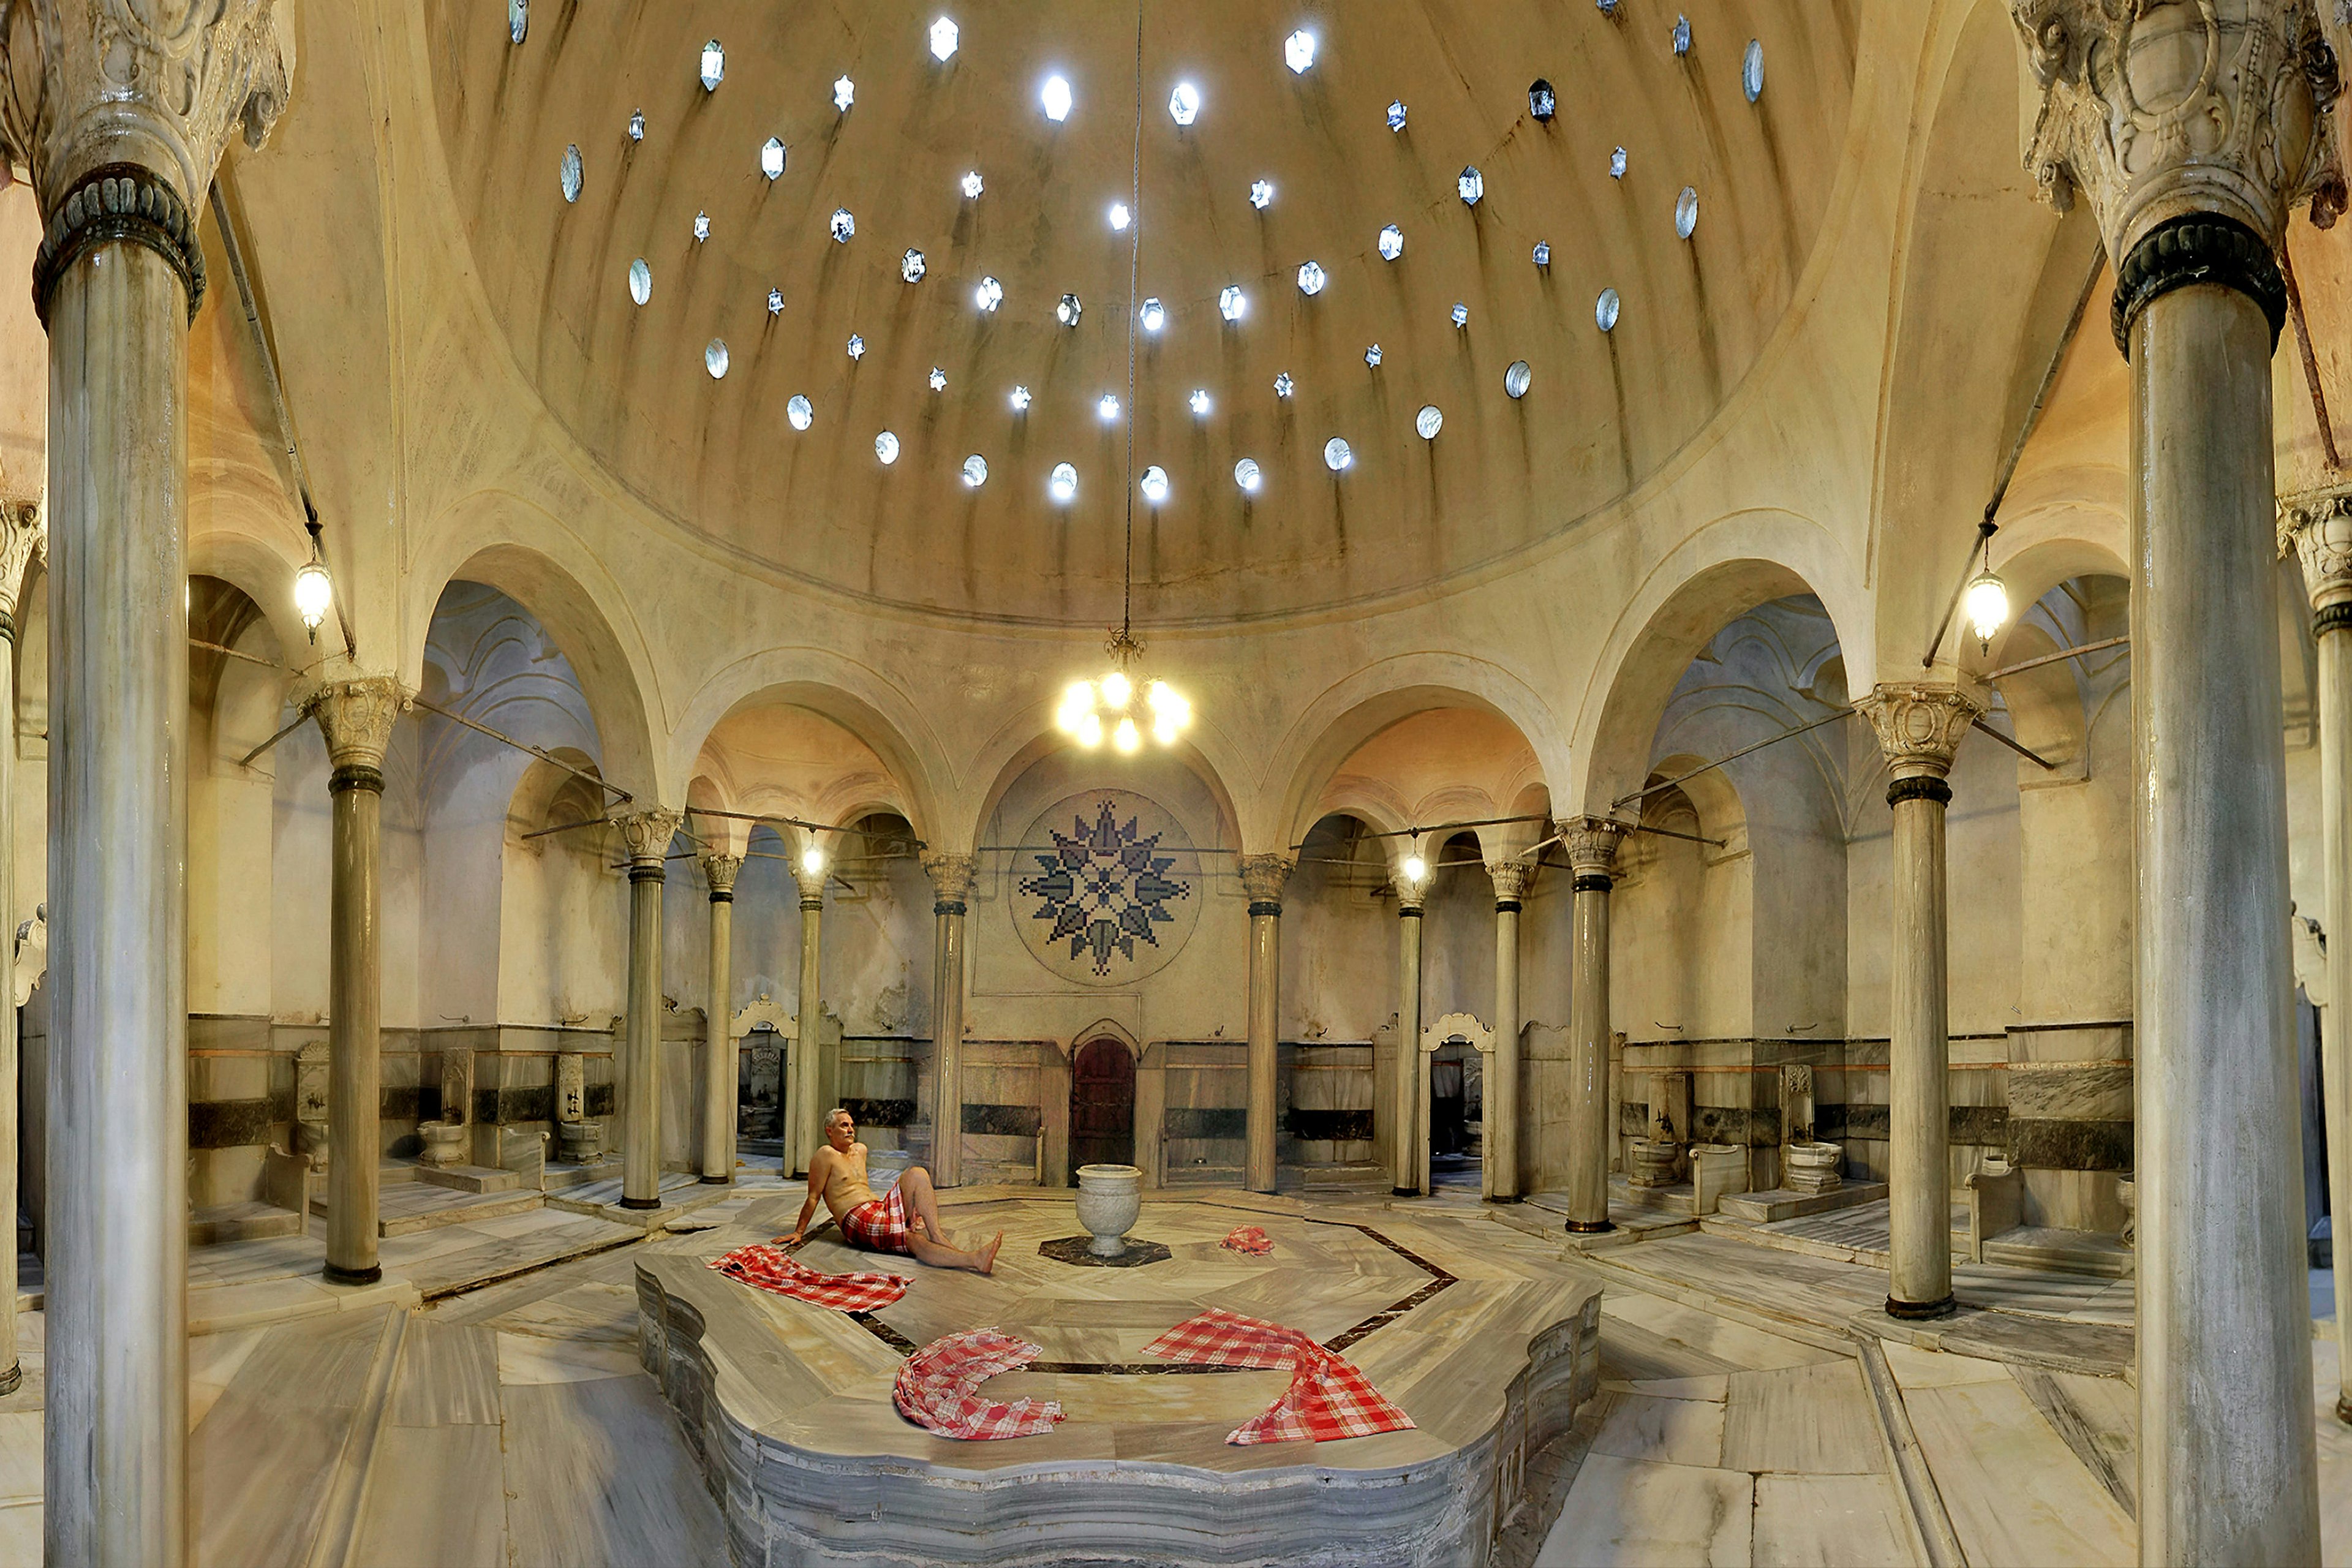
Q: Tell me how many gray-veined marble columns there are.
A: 14